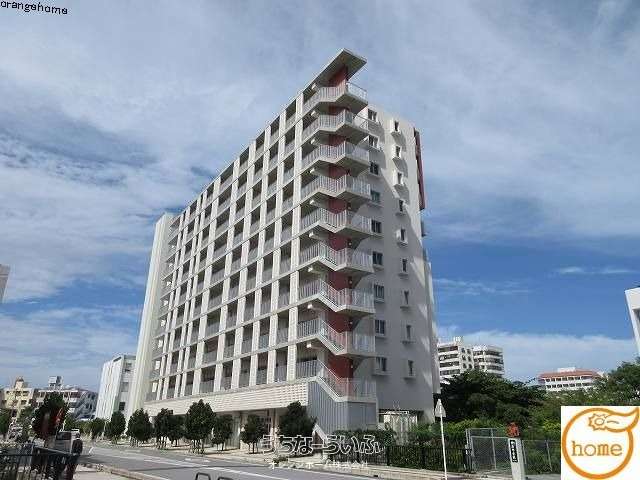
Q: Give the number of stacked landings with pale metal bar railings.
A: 9